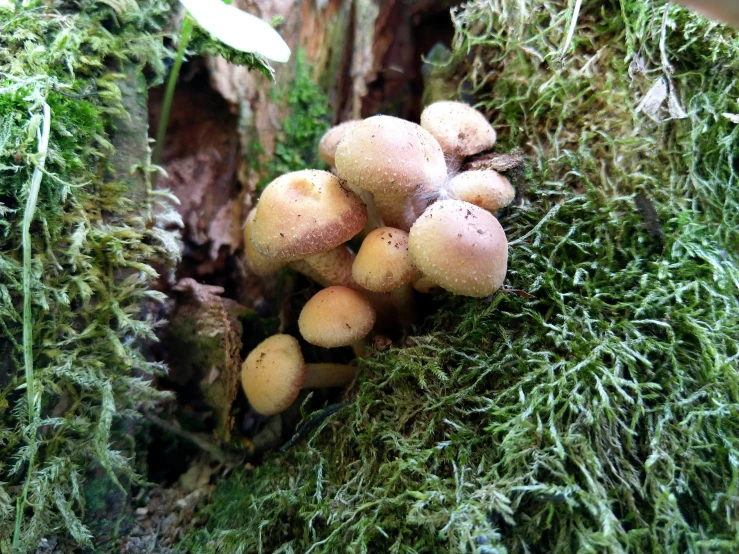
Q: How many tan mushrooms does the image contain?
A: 10